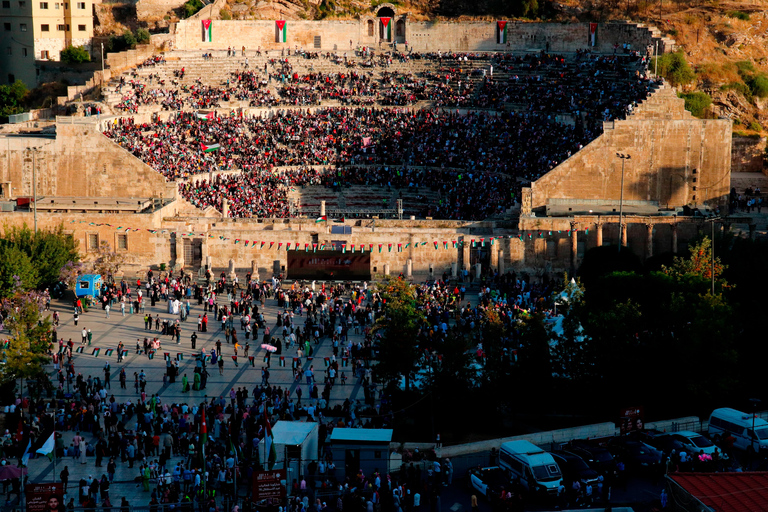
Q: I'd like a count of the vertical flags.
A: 5